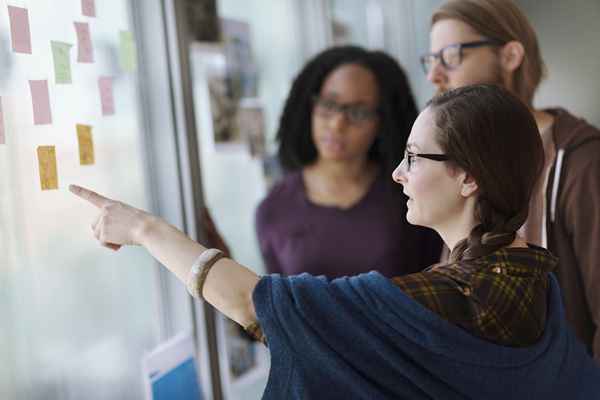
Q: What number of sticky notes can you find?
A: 10